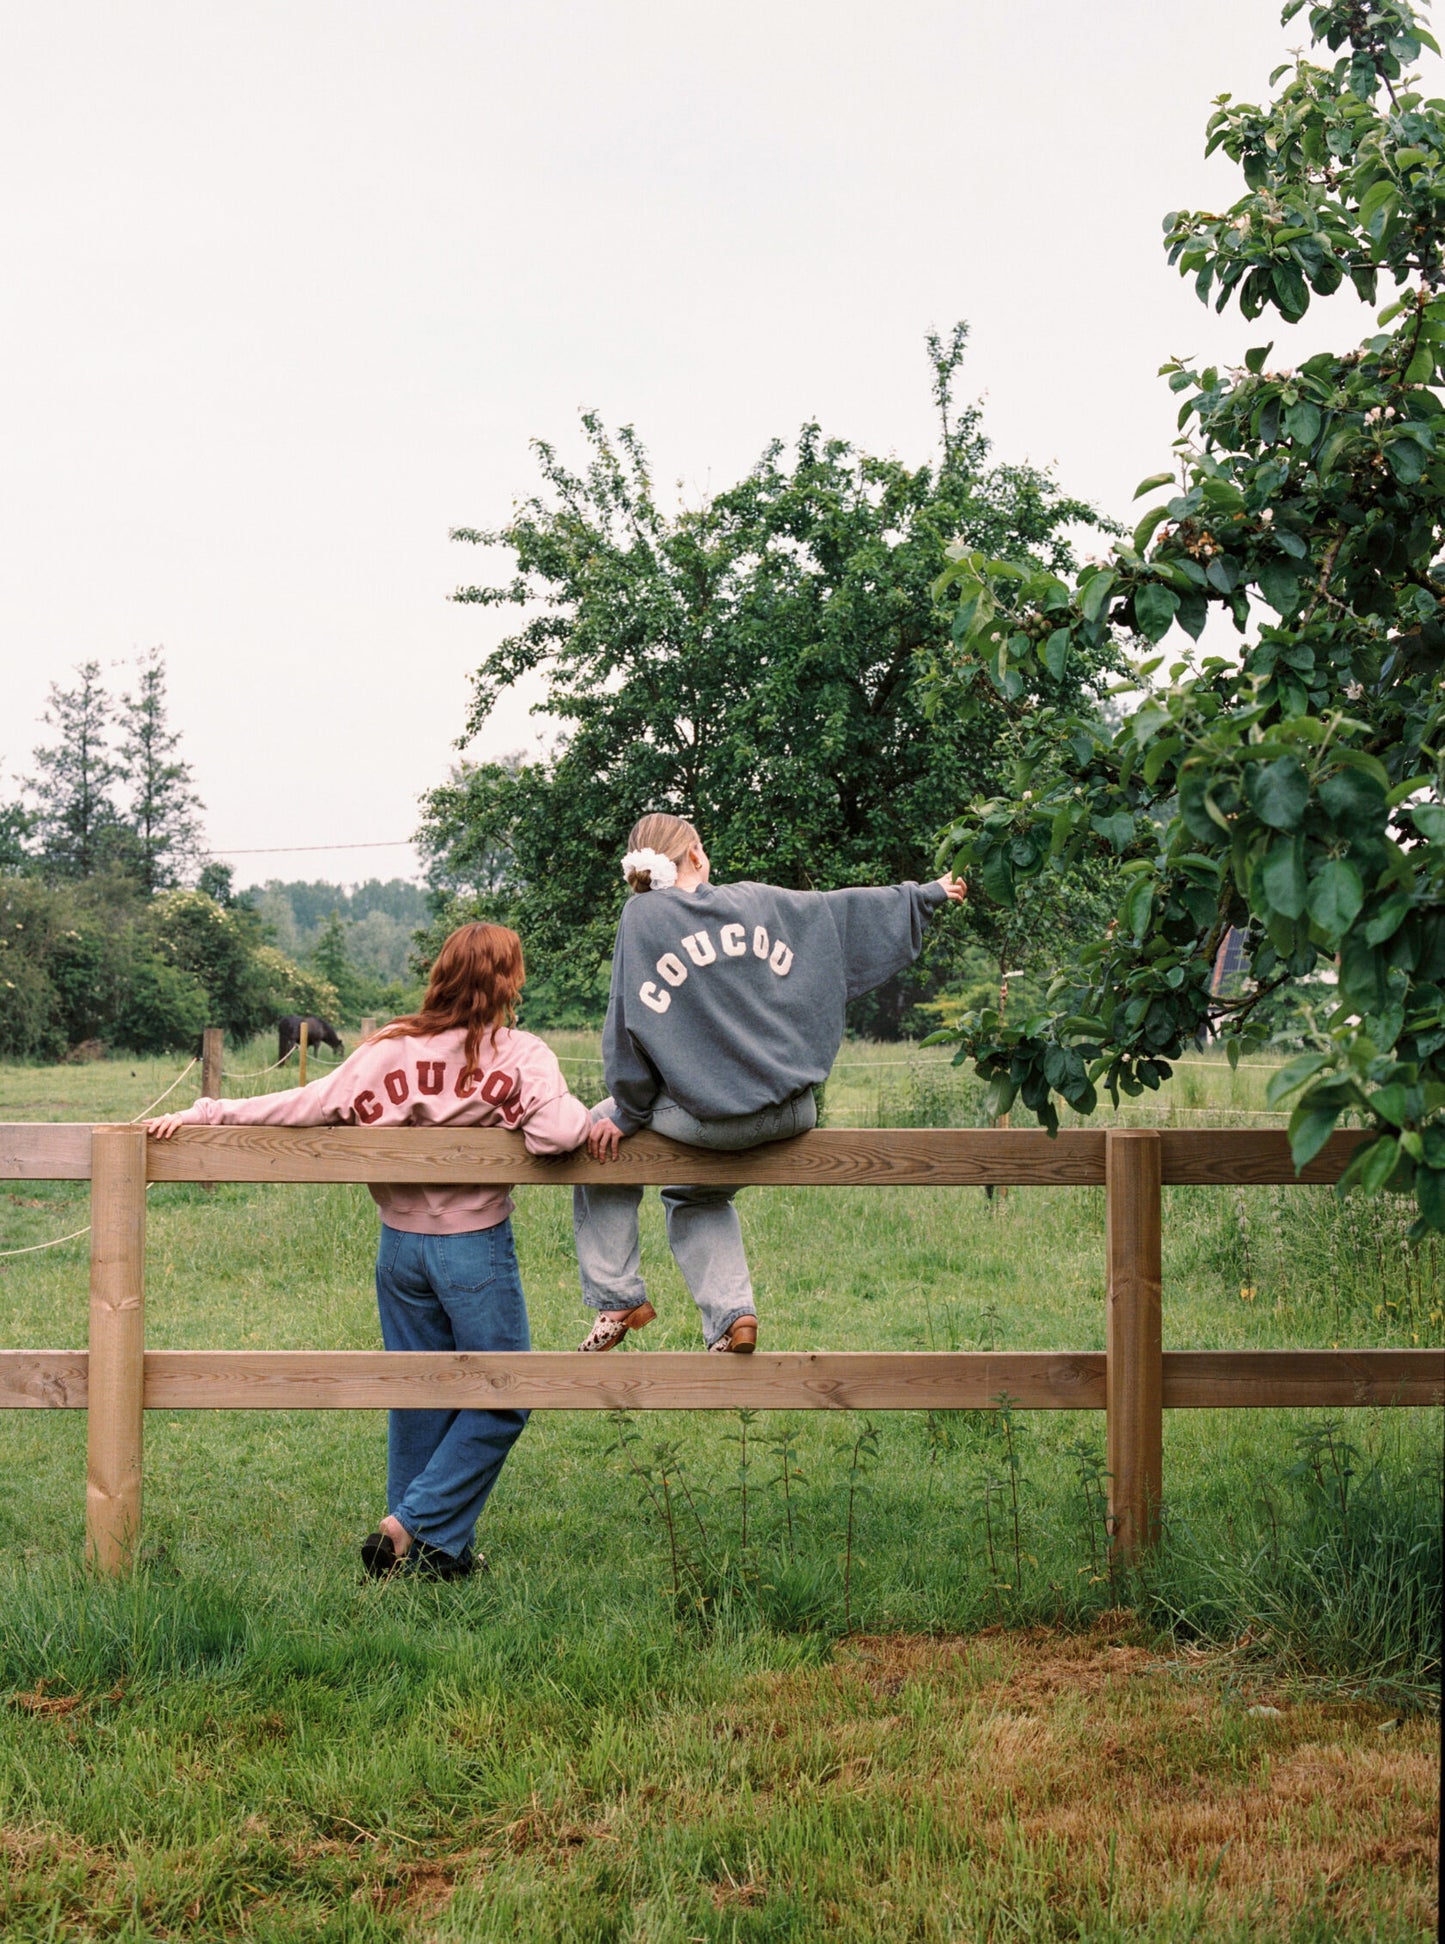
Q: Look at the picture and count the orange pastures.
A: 0